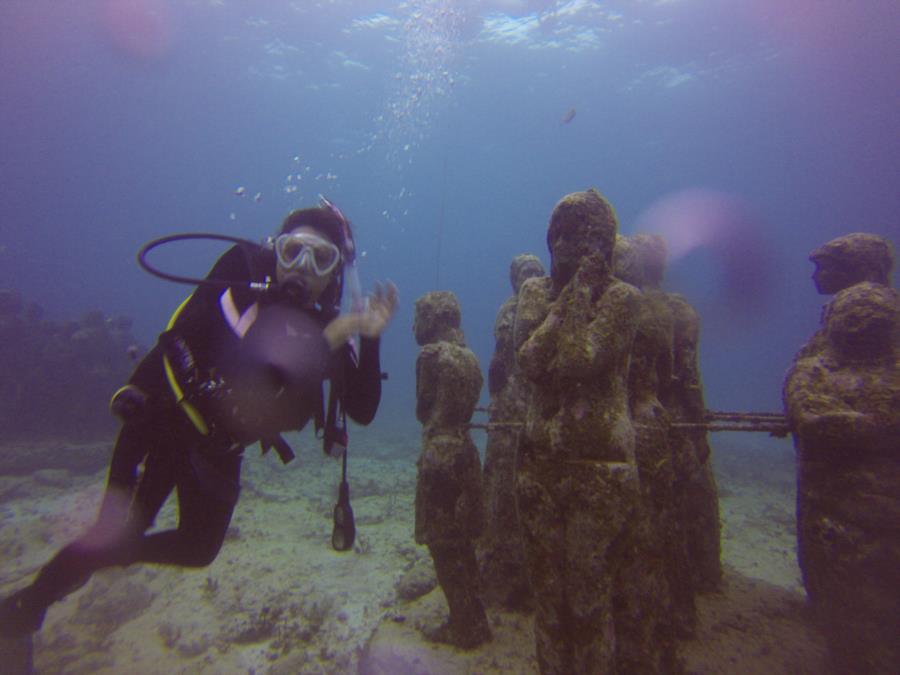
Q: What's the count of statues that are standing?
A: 7